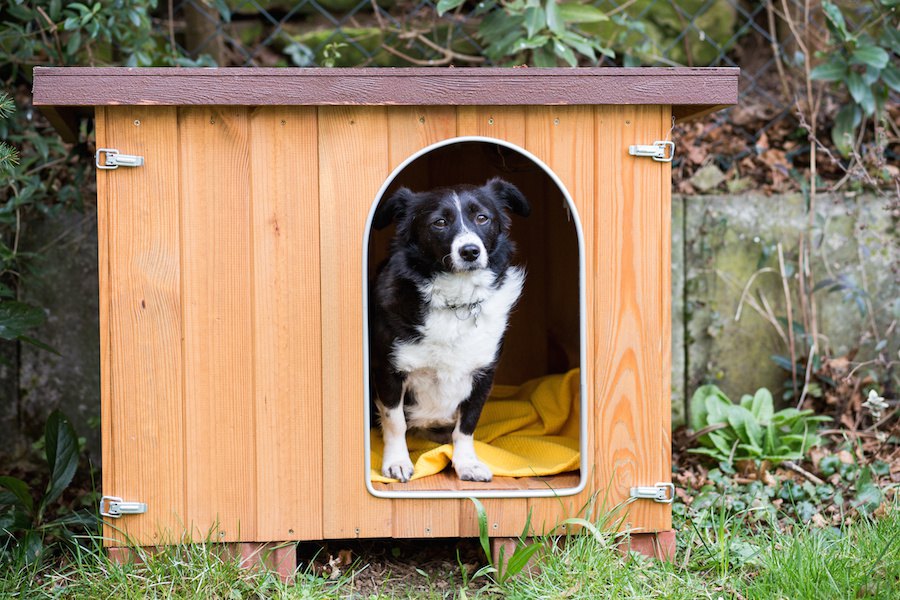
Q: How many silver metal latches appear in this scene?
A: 4